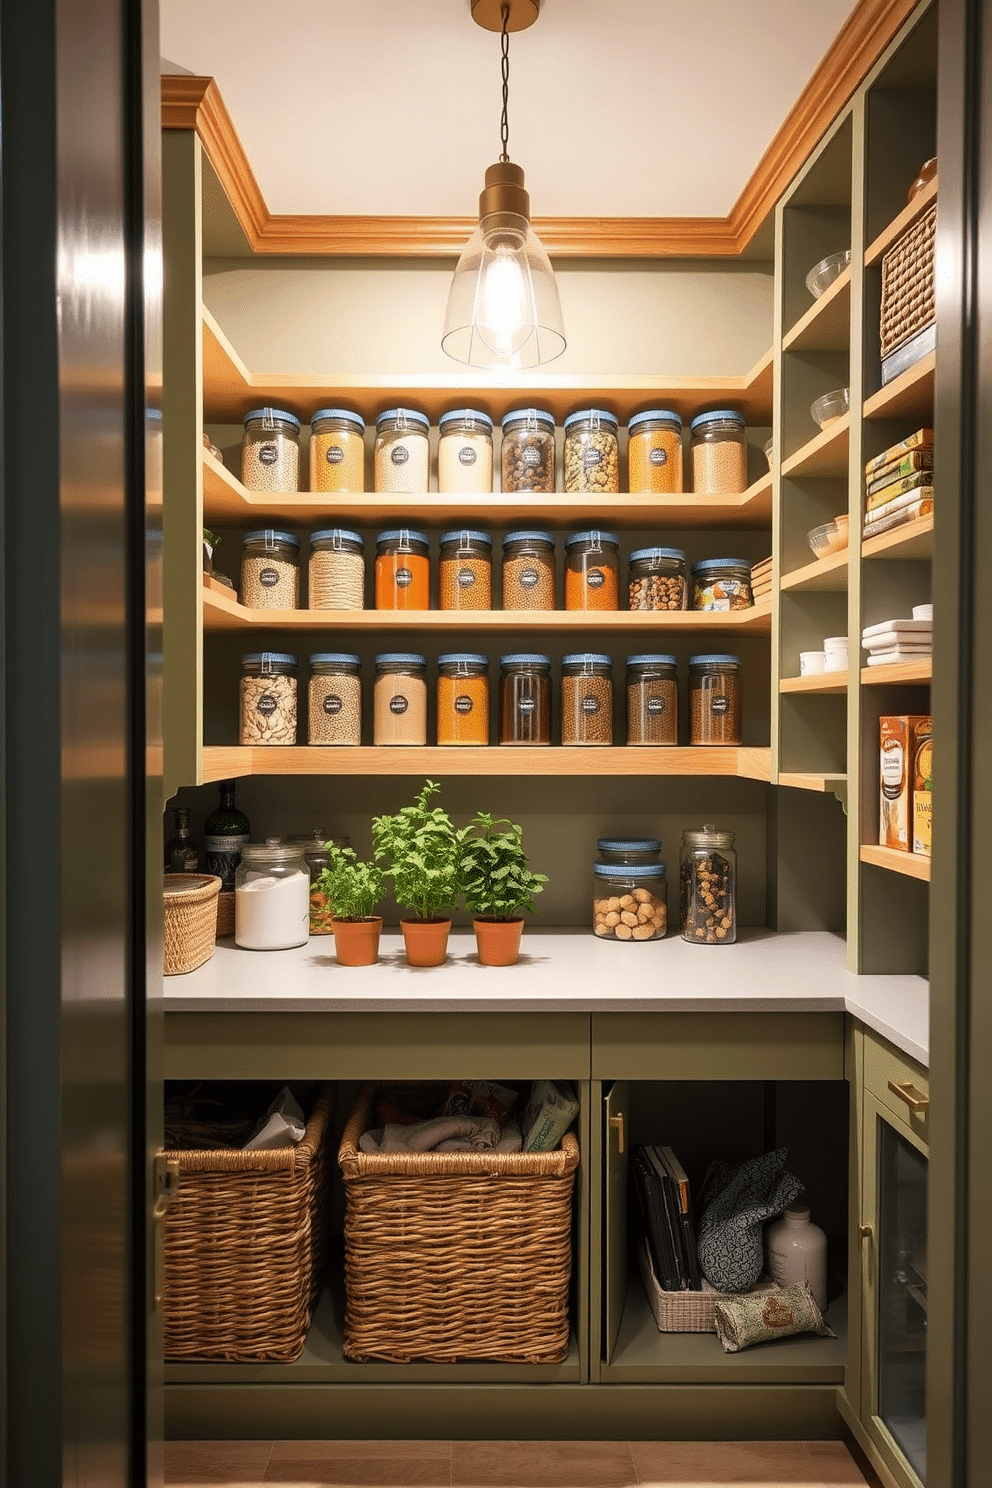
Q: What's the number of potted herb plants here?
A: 3